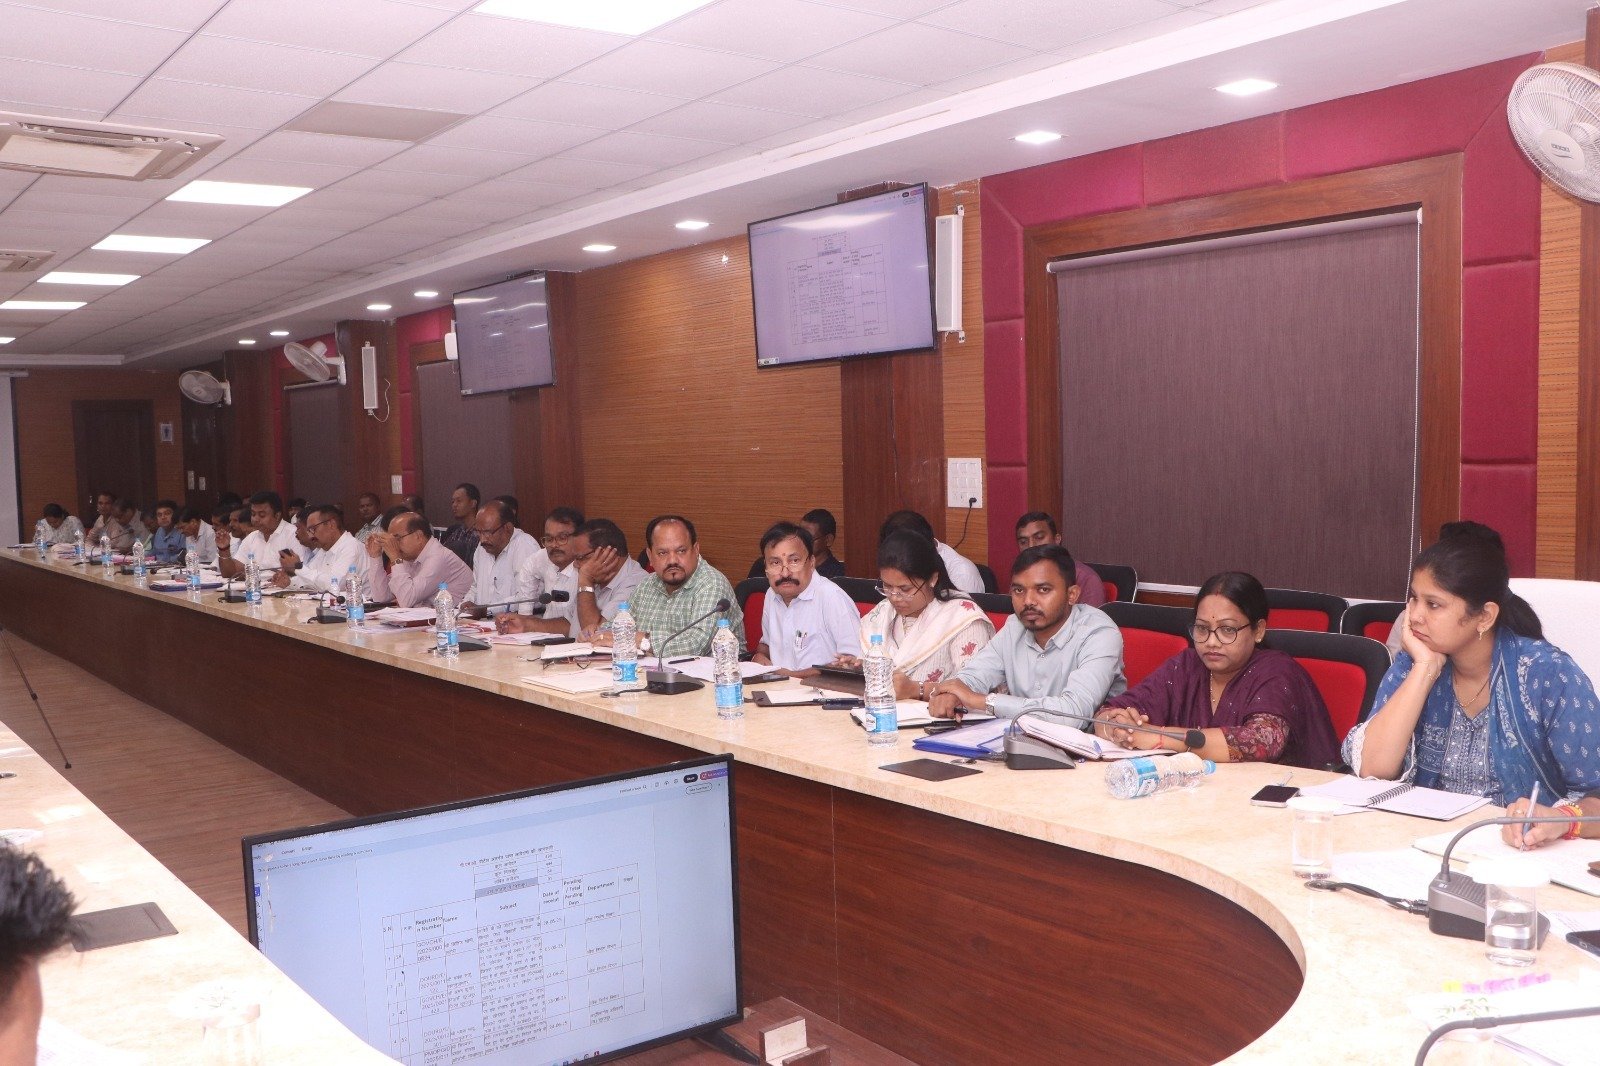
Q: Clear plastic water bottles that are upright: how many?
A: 12